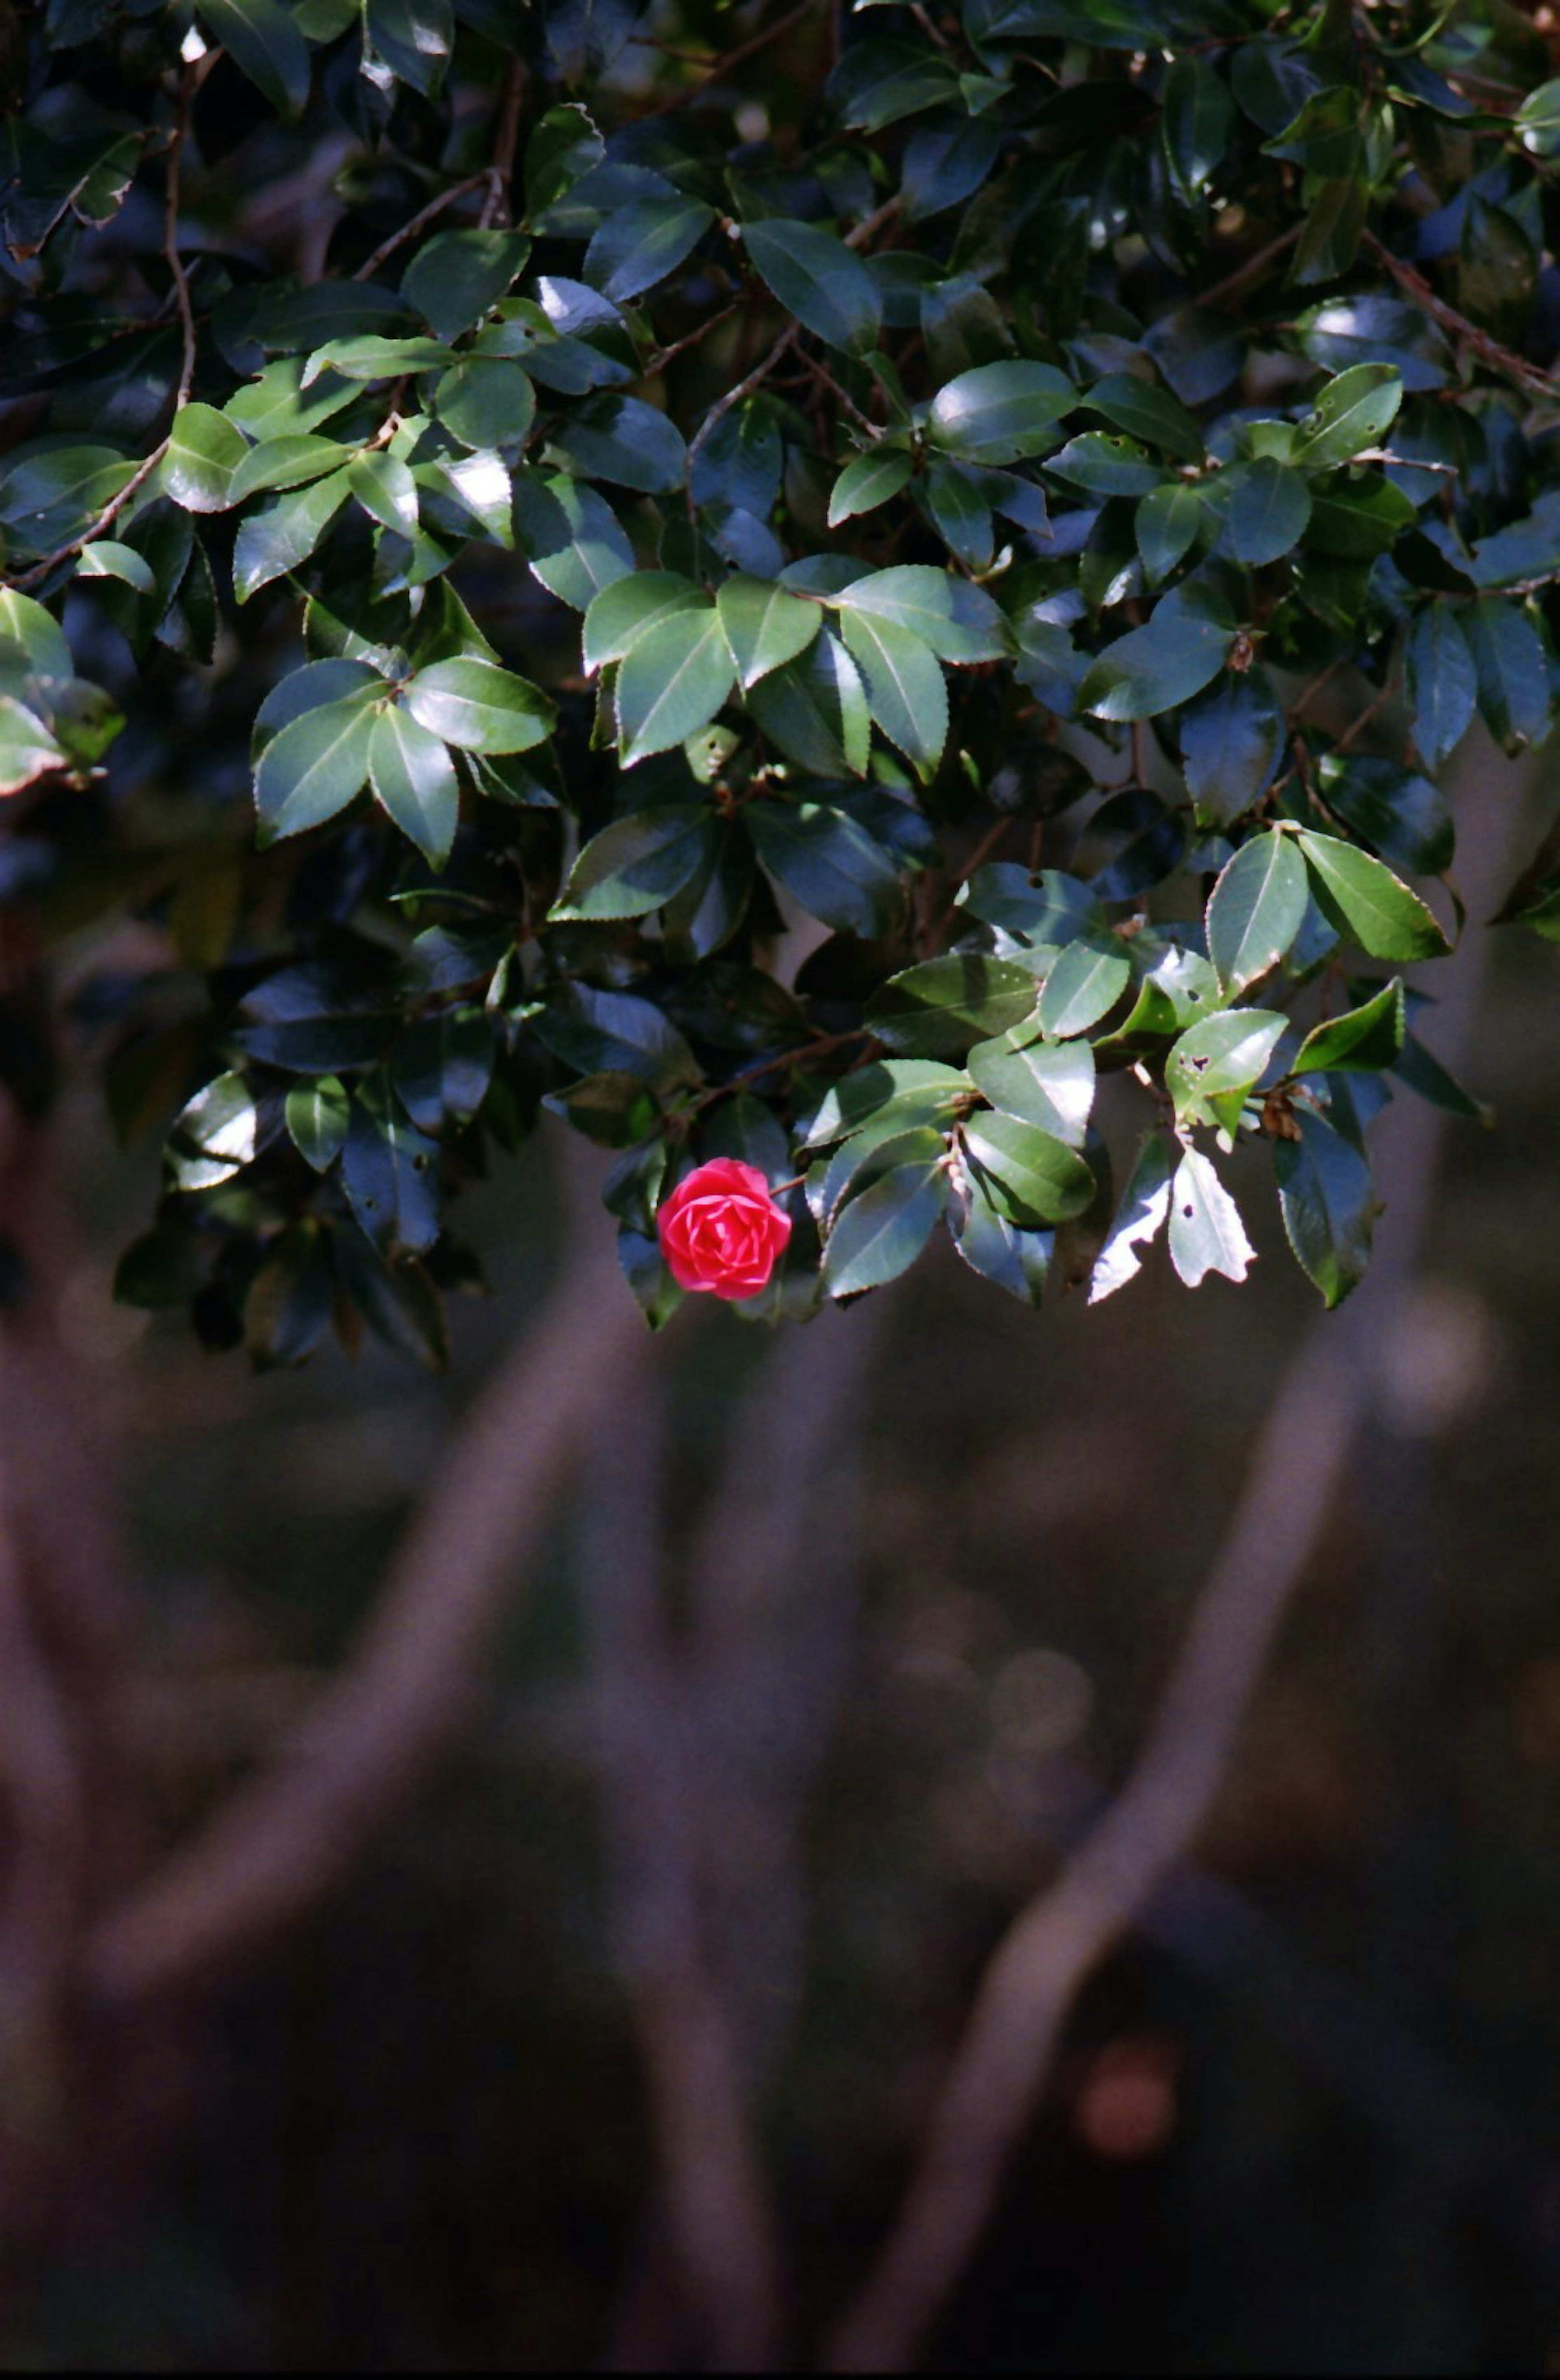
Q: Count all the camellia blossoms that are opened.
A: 1